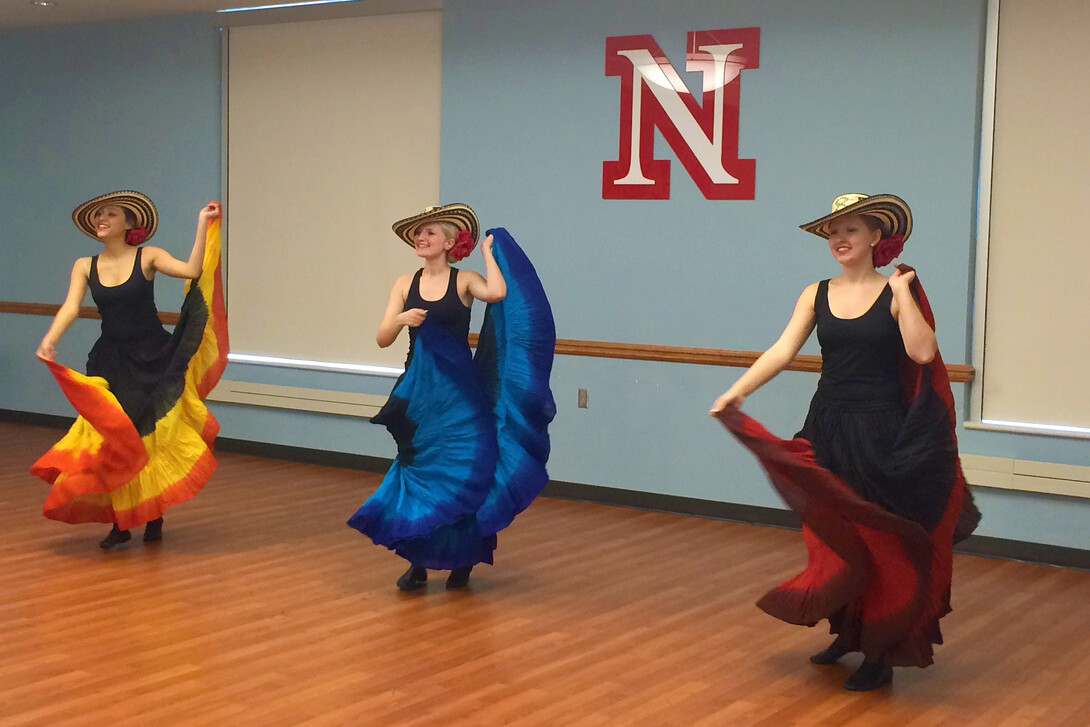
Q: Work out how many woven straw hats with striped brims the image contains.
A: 3